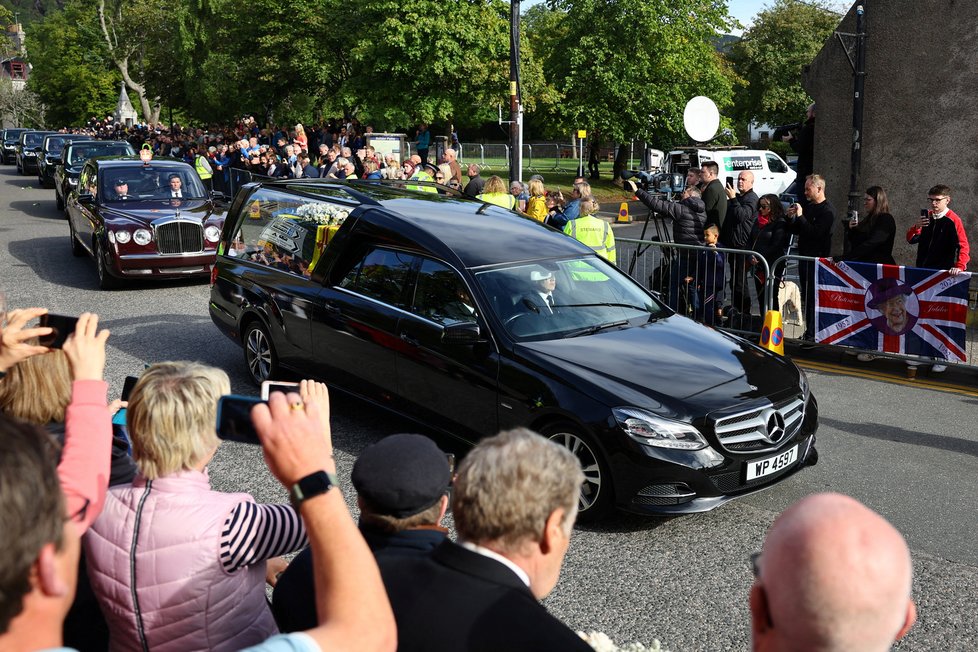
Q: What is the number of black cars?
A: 5